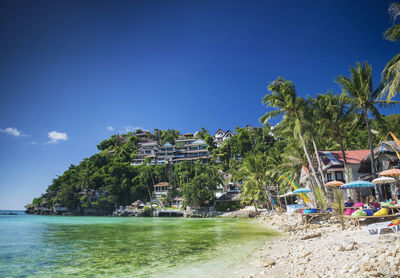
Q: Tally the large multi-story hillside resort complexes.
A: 1